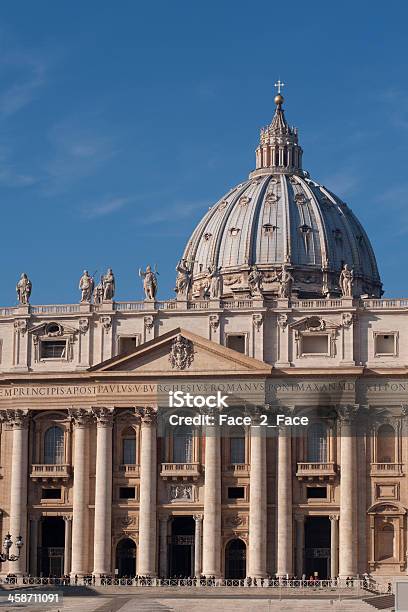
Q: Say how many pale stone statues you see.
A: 9